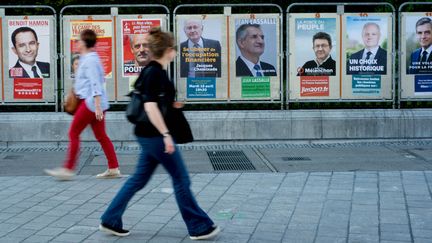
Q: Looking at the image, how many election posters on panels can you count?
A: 8